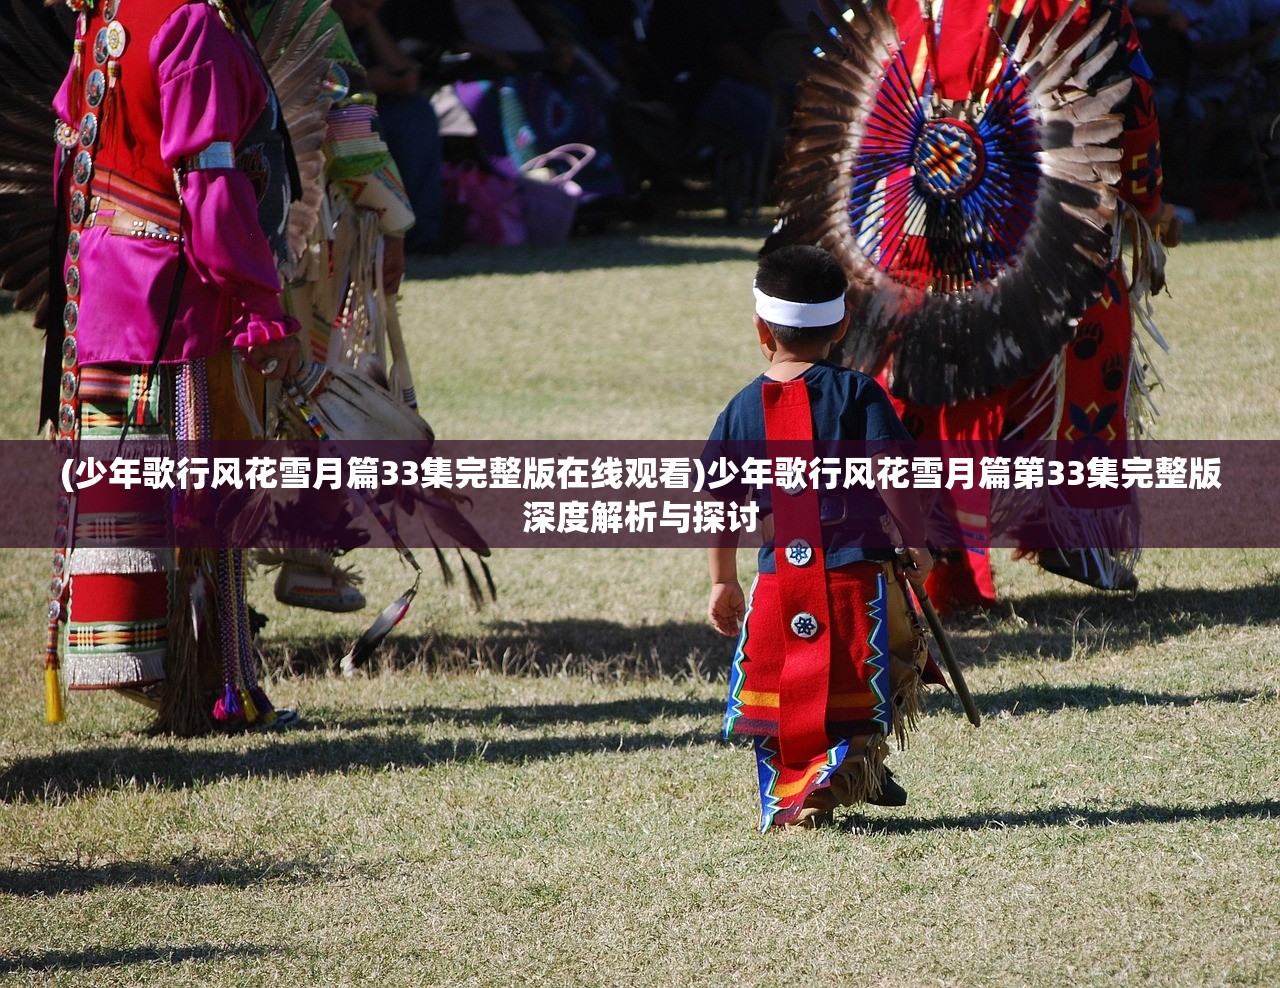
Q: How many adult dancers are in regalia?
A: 3